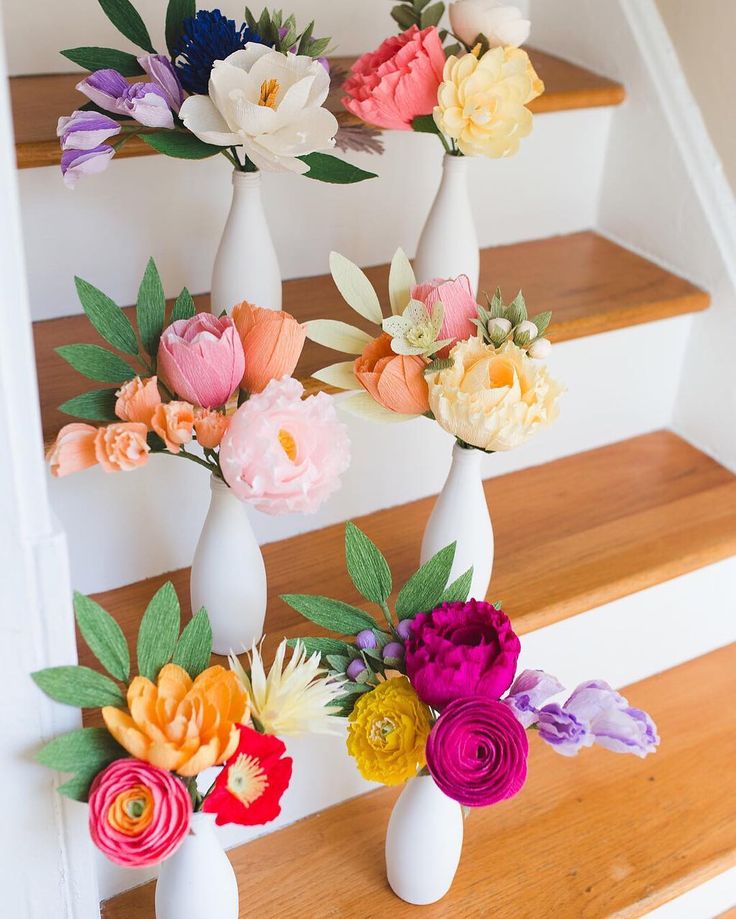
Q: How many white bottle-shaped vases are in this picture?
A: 6